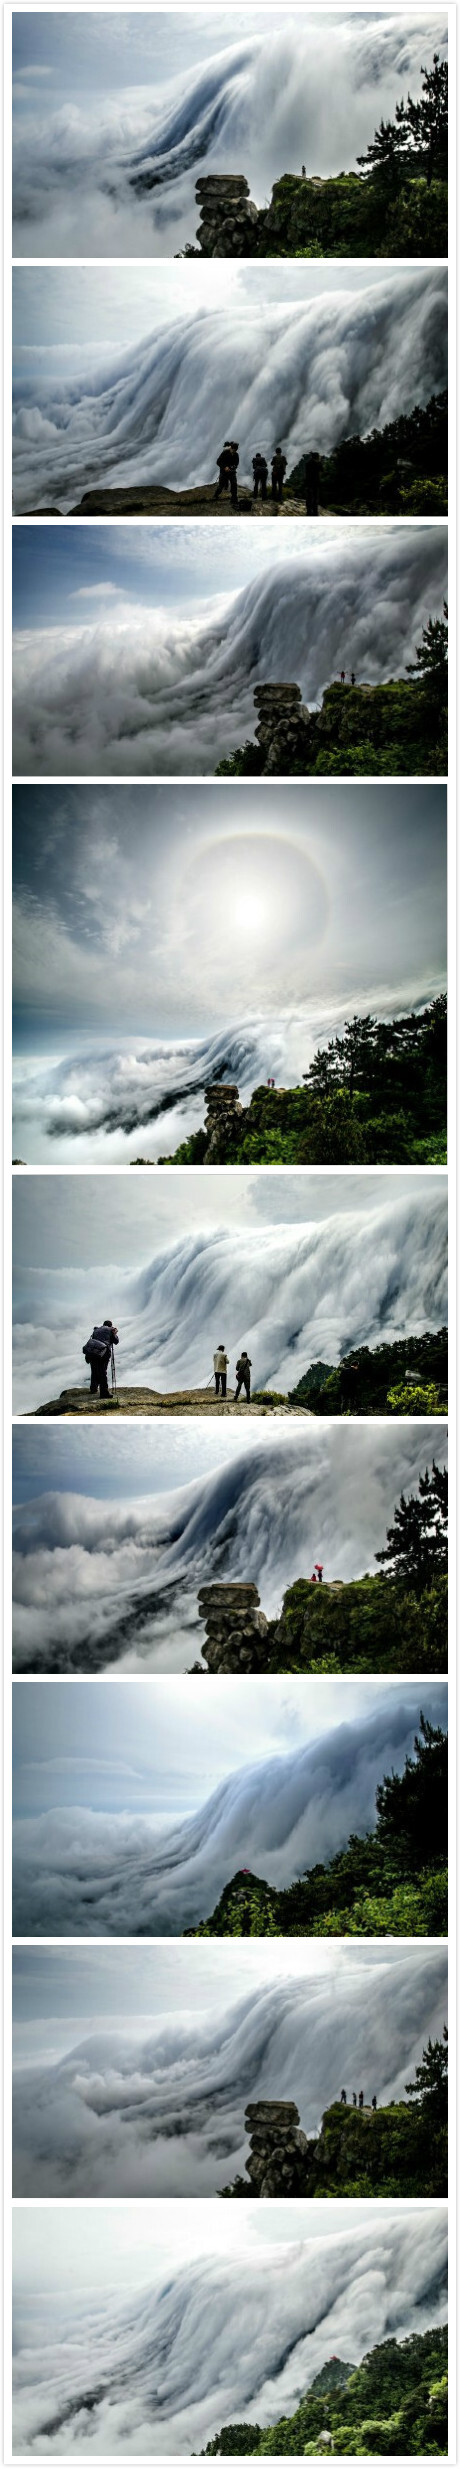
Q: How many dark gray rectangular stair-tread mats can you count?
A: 0